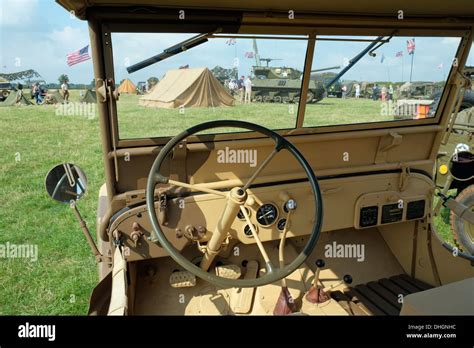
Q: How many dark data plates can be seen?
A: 3